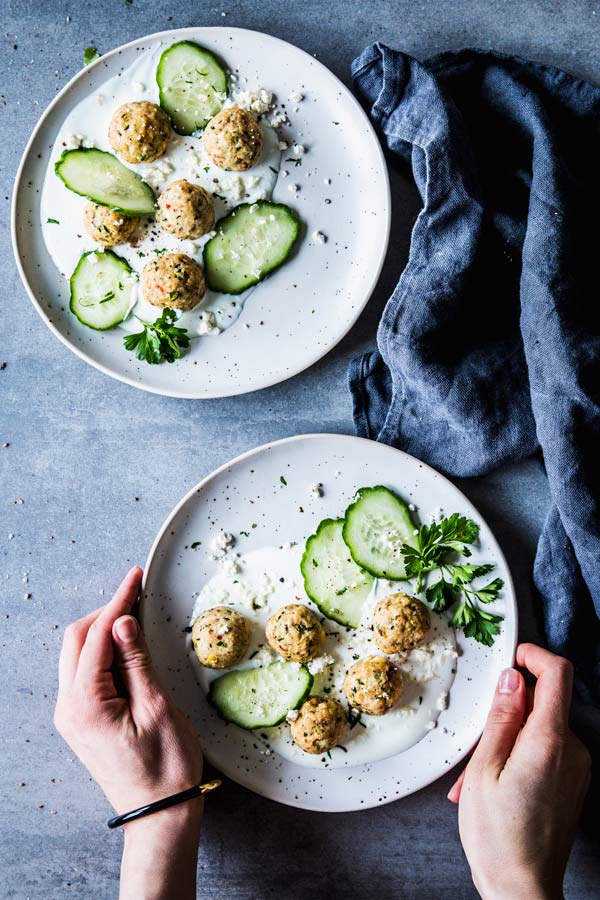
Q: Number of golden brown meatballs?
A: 10